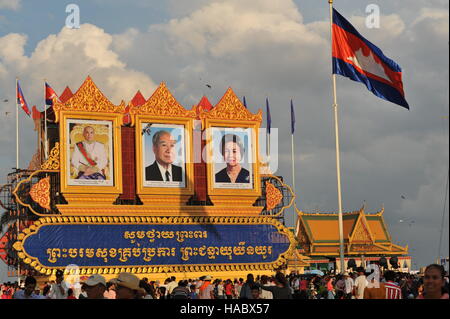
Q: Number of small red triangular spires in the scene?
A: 3